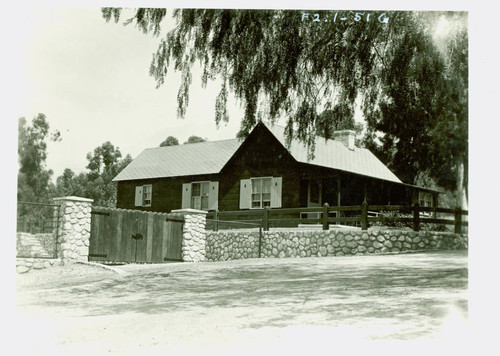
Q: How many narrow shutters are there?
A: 5